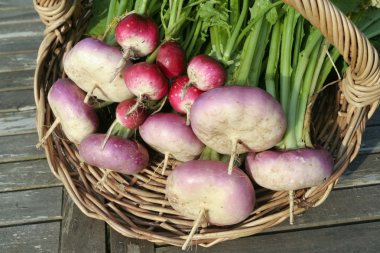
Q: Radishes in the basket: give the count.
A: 6